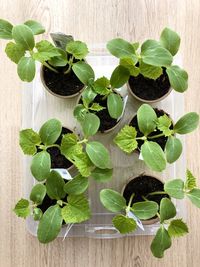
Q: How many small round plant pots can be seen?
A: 7